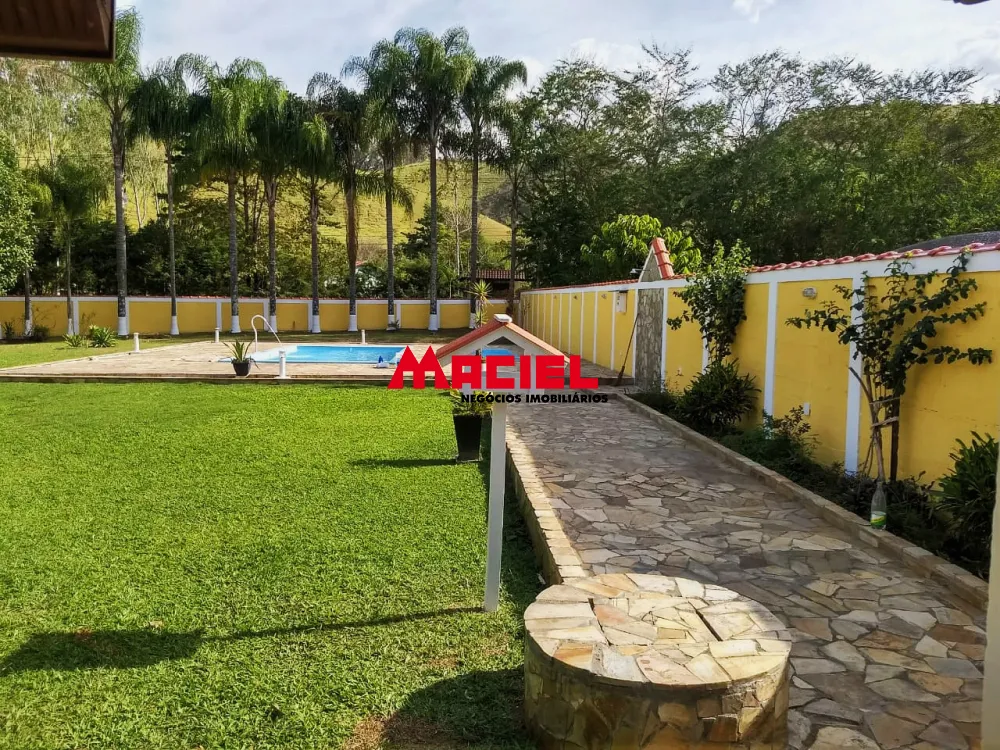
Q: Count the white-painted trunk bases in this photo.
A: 11